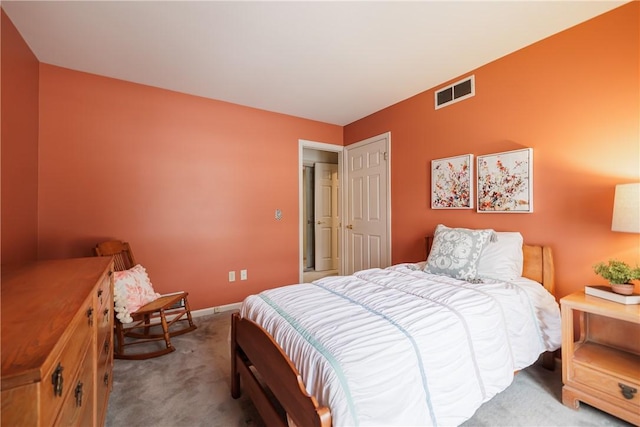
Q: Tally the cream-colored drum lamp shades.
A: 1